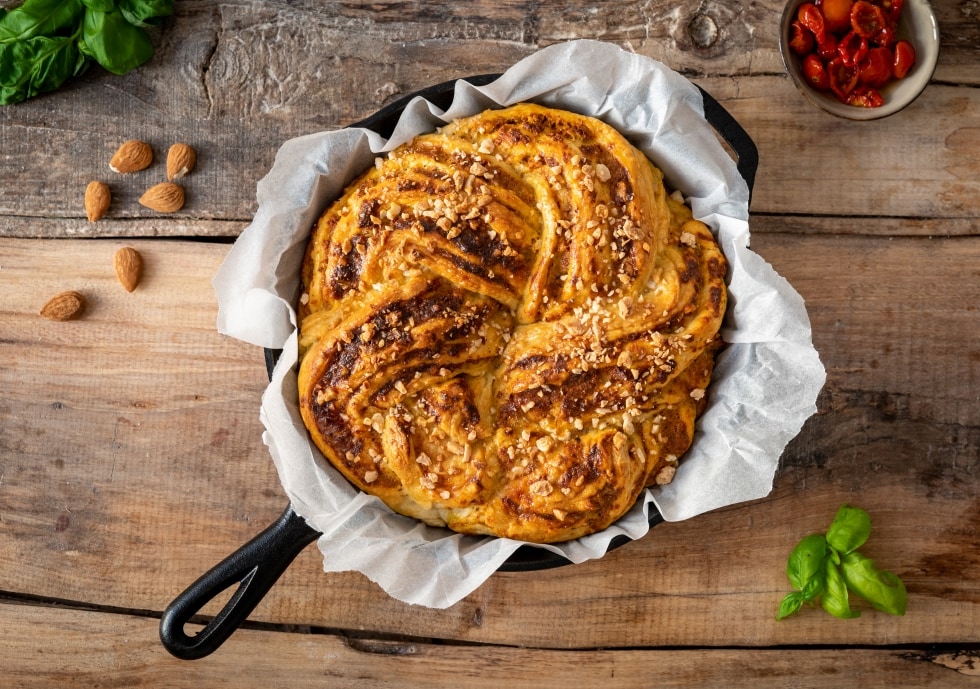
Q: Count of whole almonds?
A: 6